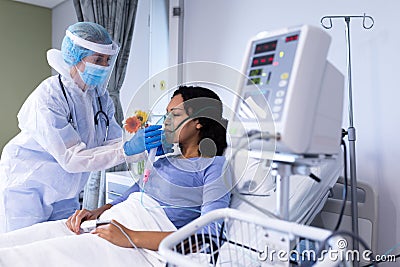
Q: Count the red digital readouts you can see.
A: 3